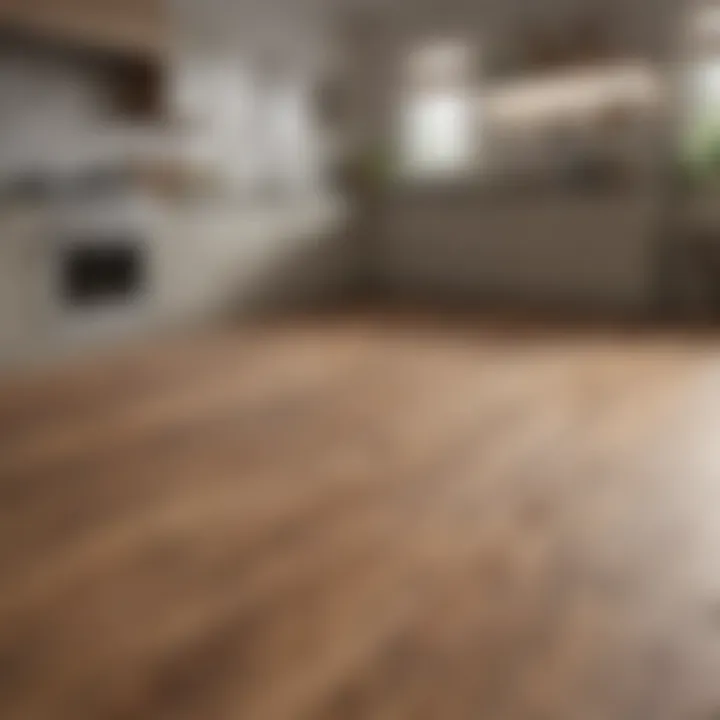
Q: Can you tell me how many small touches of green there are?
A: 2